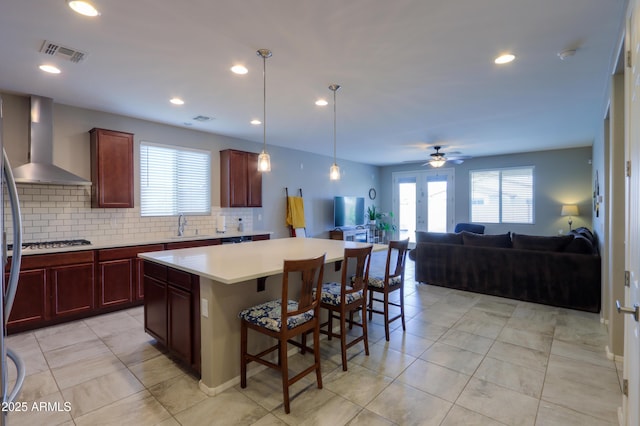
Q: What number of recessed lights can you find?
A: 7